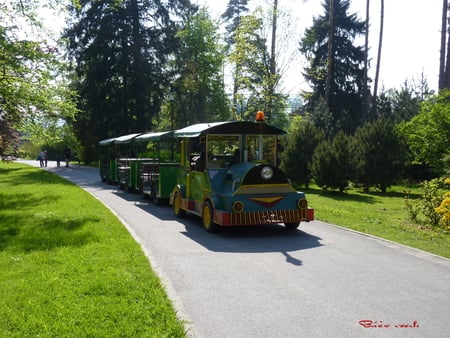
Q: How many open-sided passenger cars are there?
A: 3